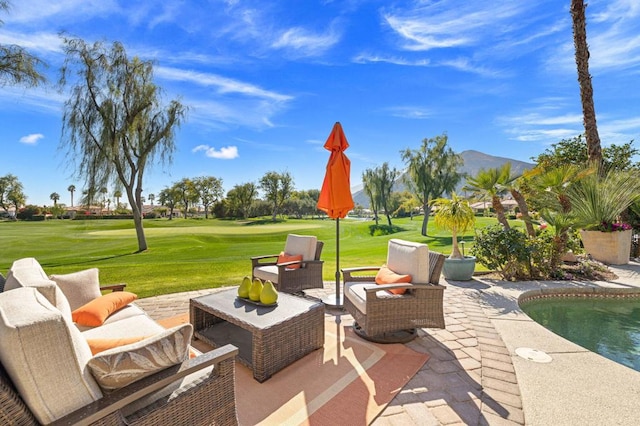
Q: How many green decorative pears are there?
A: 3